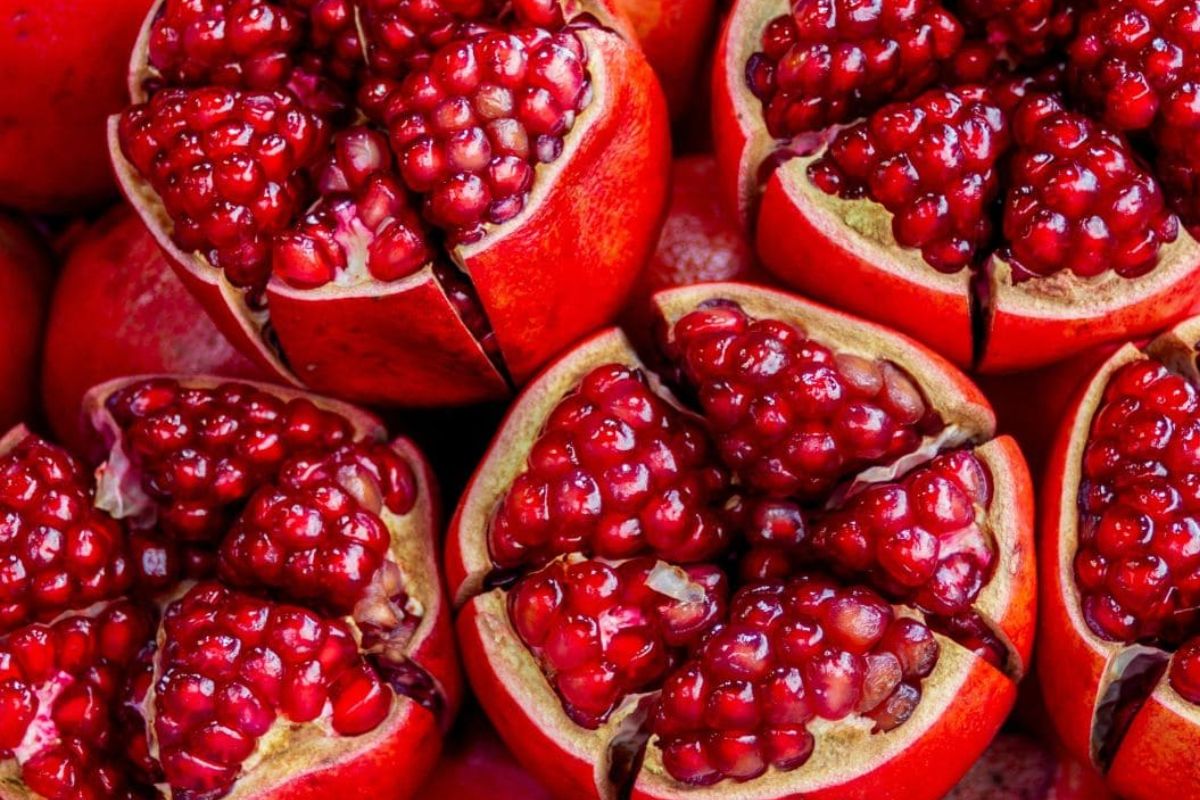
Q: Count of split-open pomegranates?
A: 5